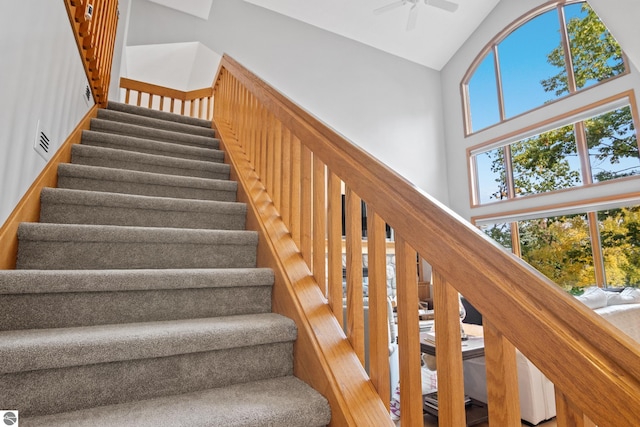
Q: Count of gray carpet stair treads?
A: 11